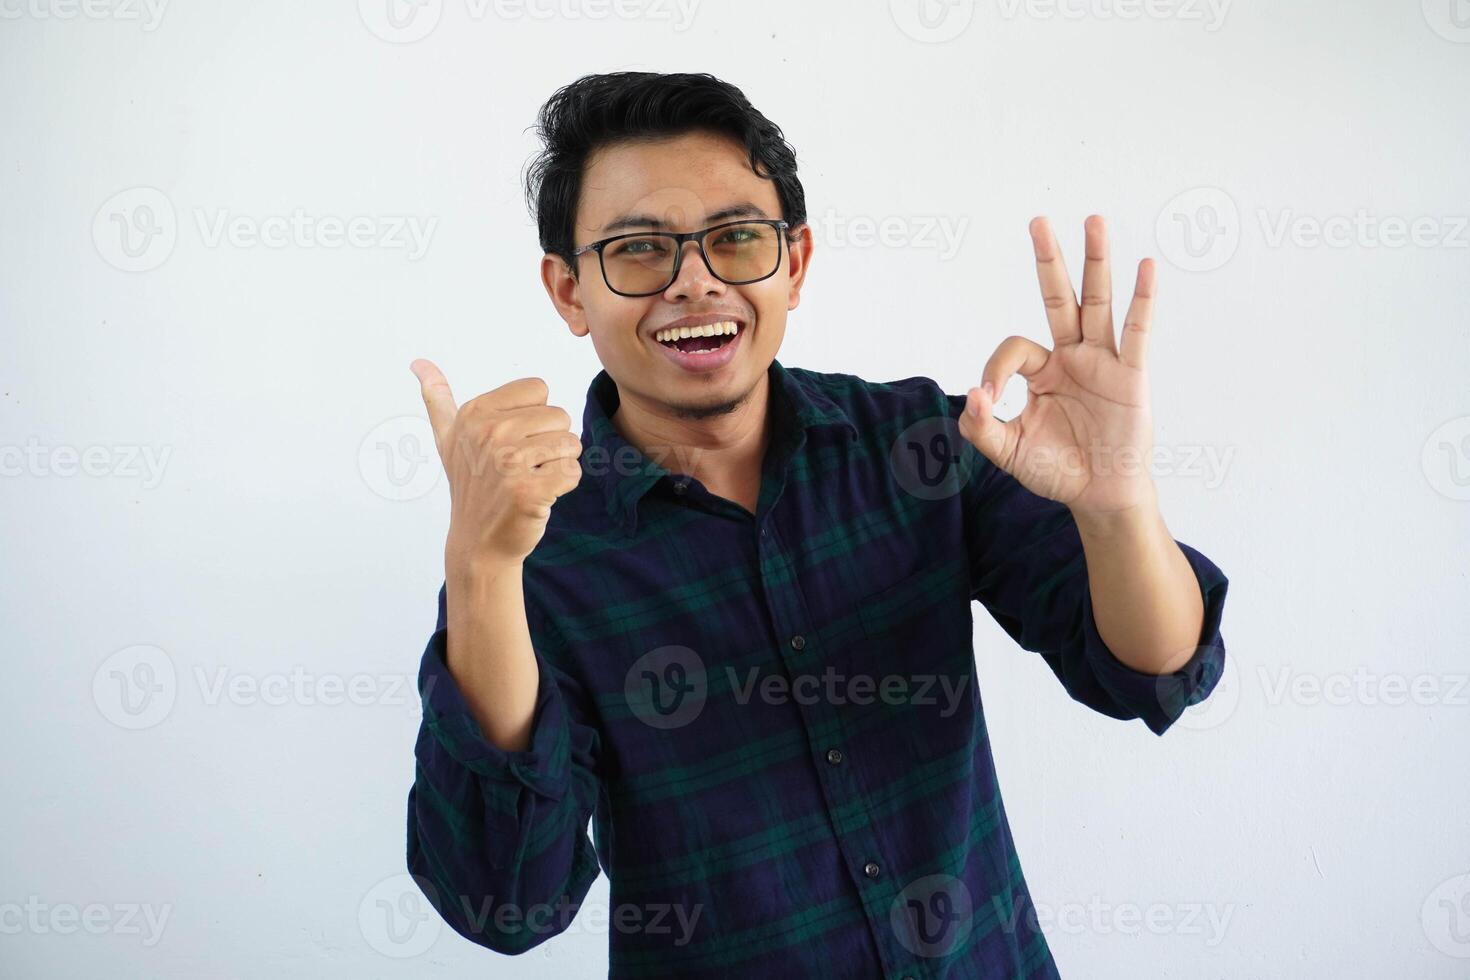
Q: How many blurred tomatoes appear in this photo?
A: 0